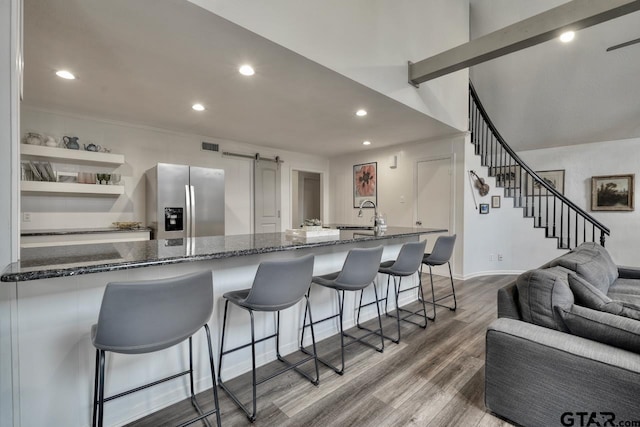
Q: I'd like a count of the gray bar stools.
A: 5